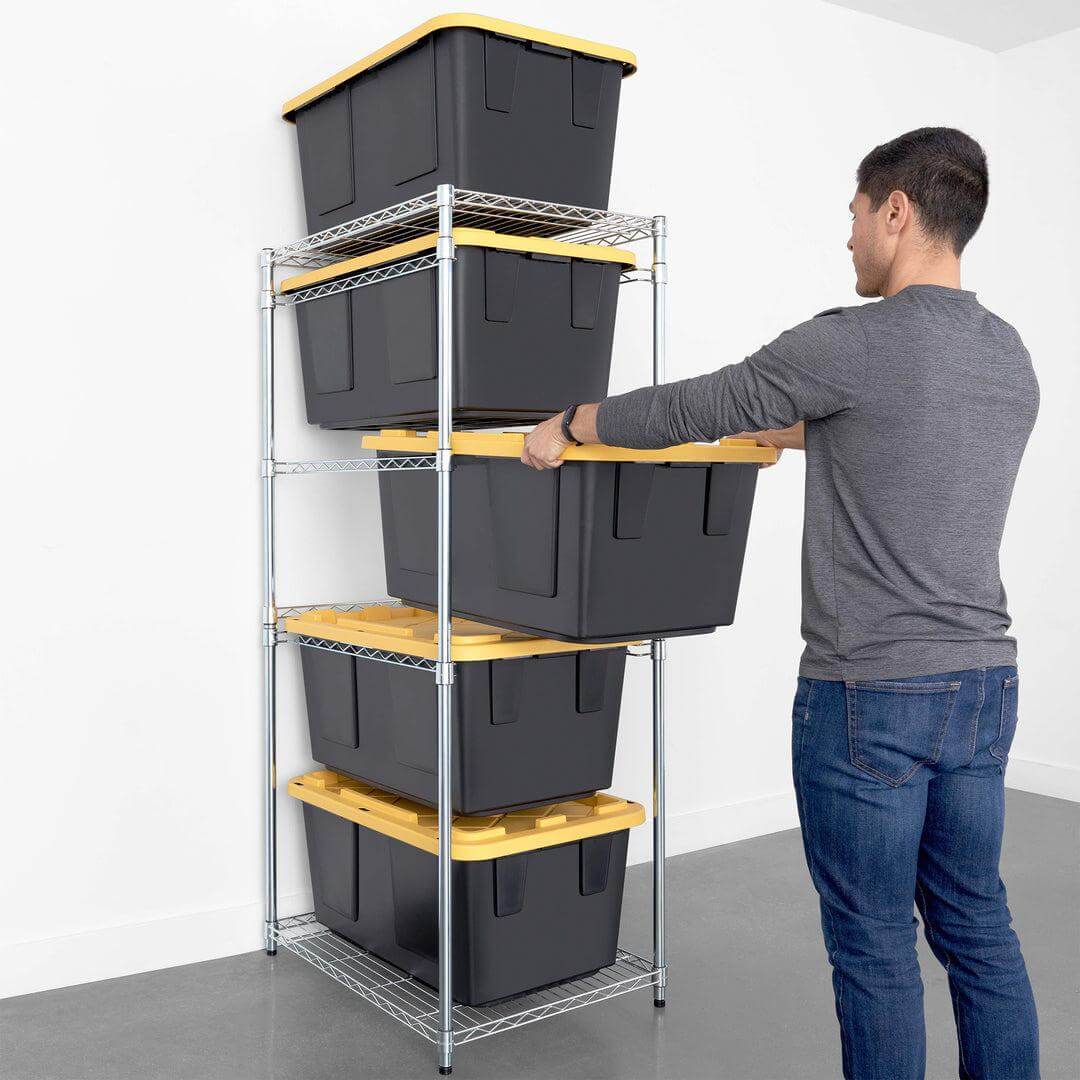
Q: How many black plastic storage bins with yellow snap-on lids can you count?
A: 5